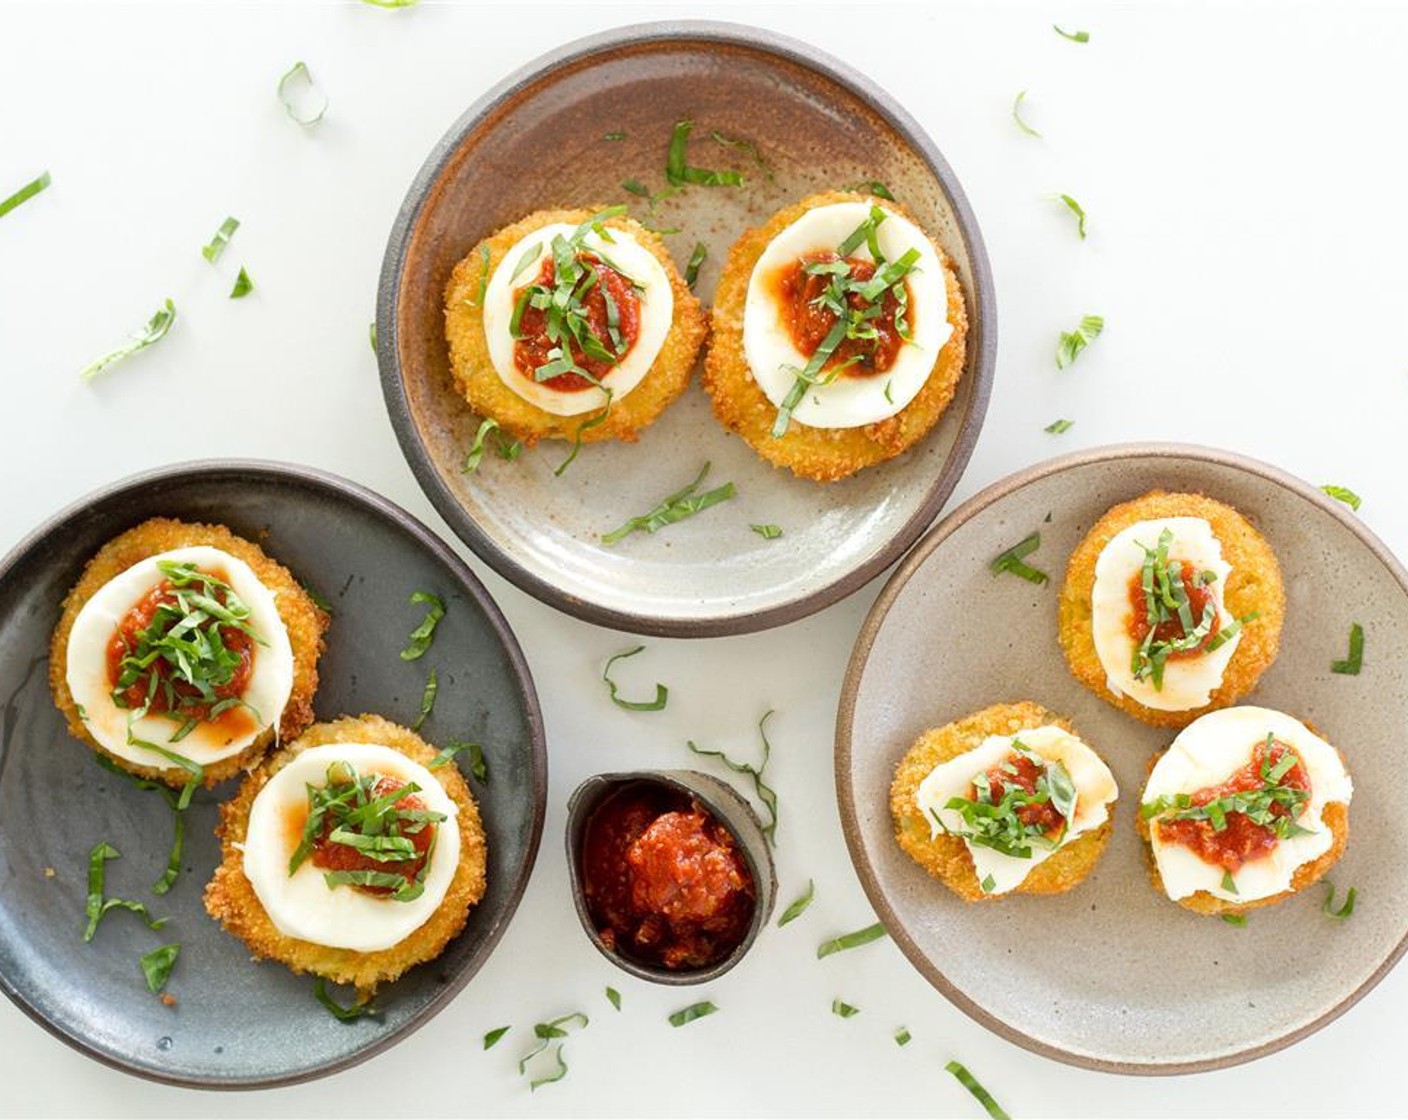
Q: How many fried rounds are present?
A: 7